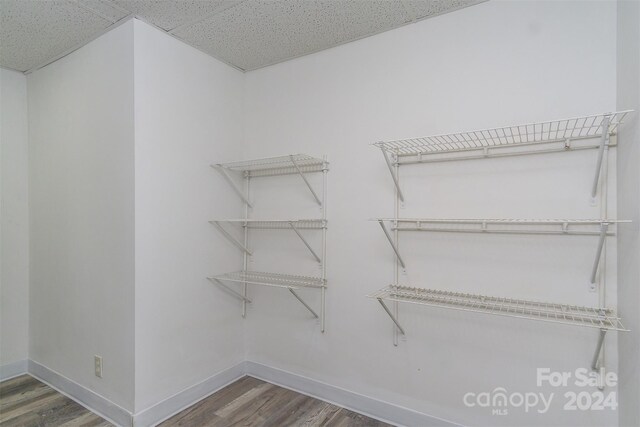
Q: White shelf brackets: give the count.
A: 12